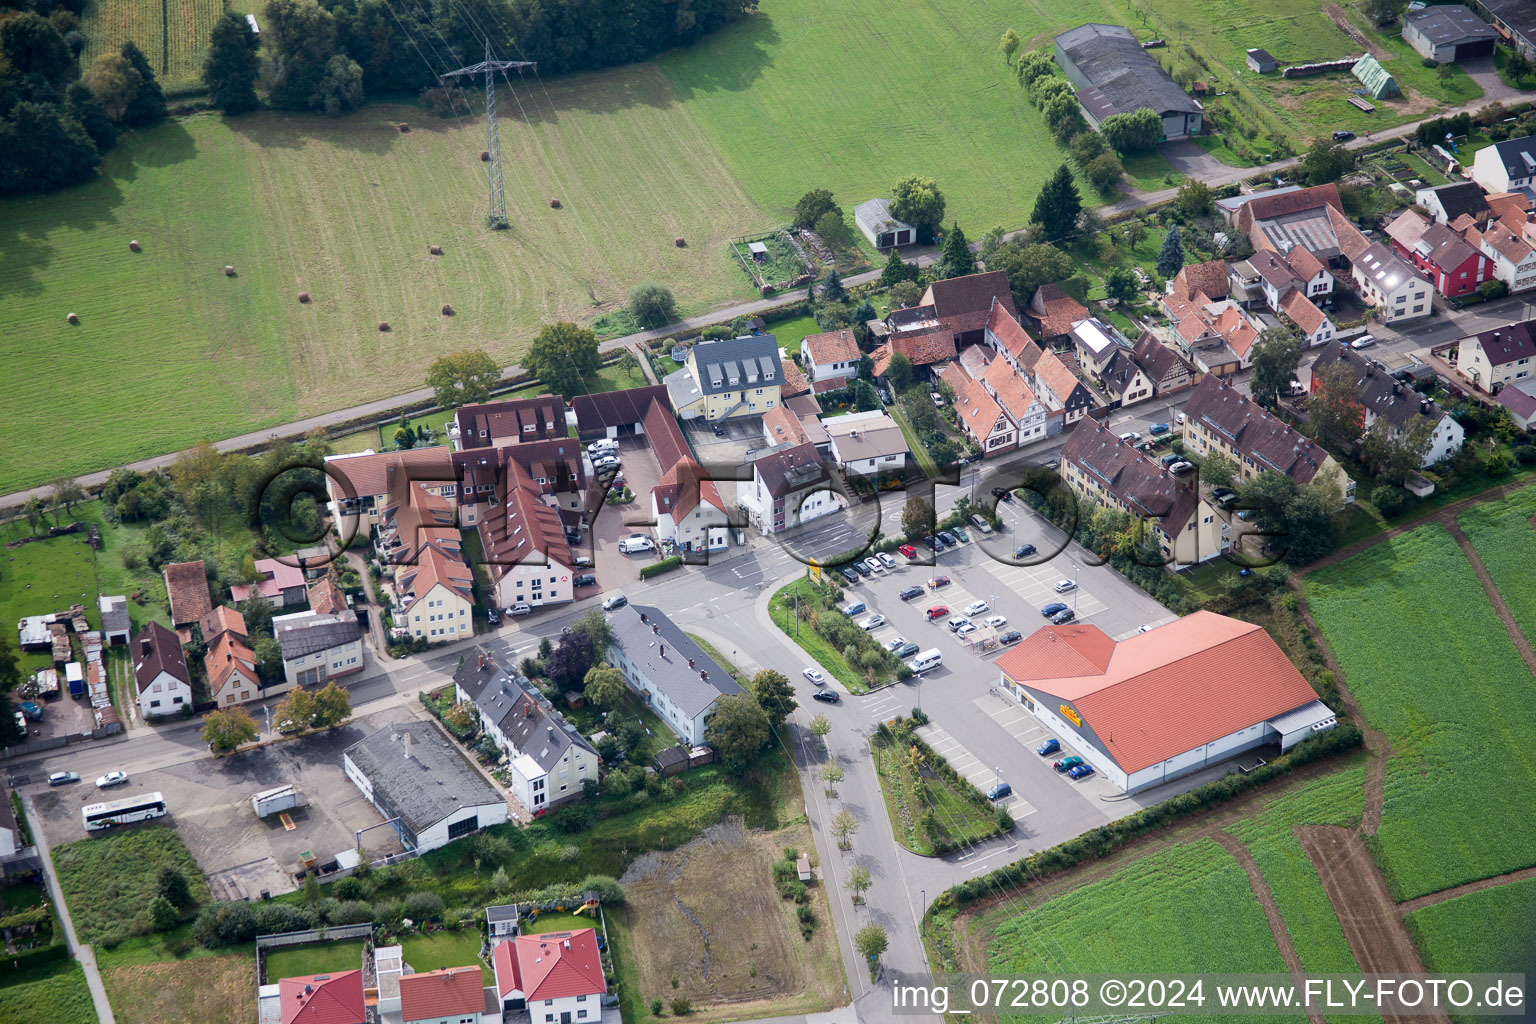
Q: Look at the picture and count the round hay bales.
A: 11